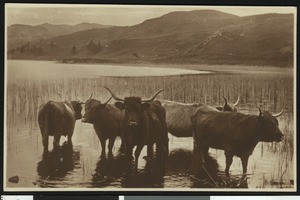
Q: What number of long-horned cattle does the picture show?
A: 5